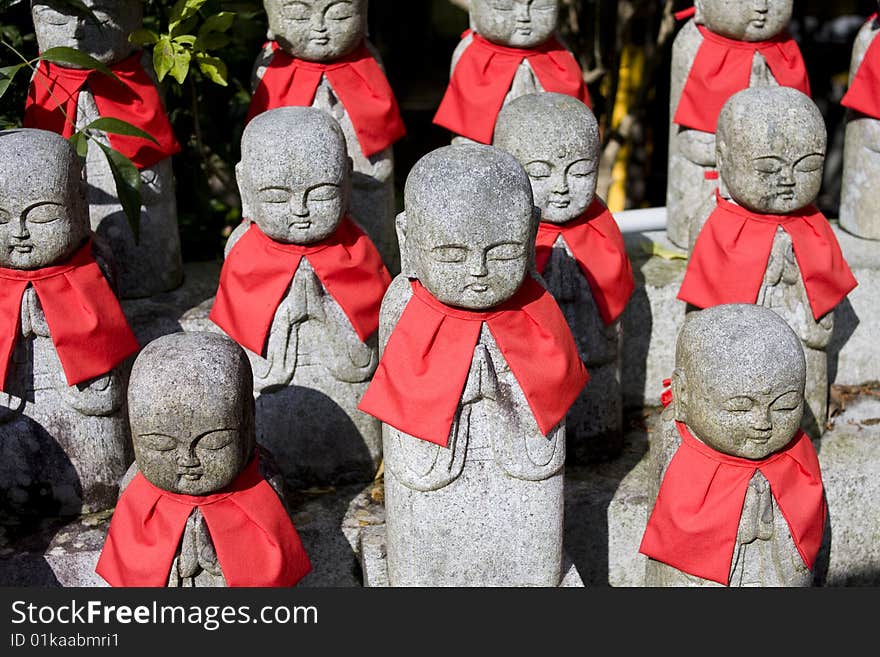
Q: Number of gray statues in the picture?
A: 12